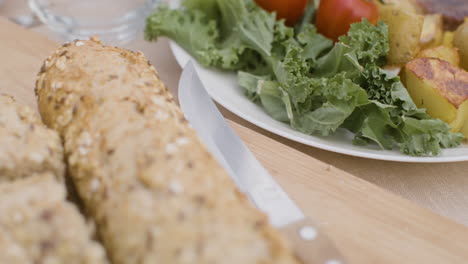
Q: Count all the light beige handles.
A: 1